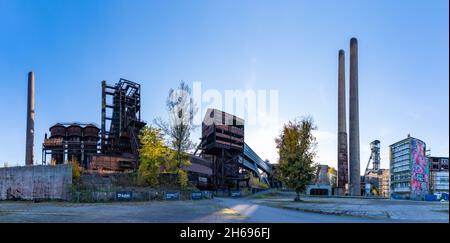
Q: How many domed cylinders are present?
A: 3